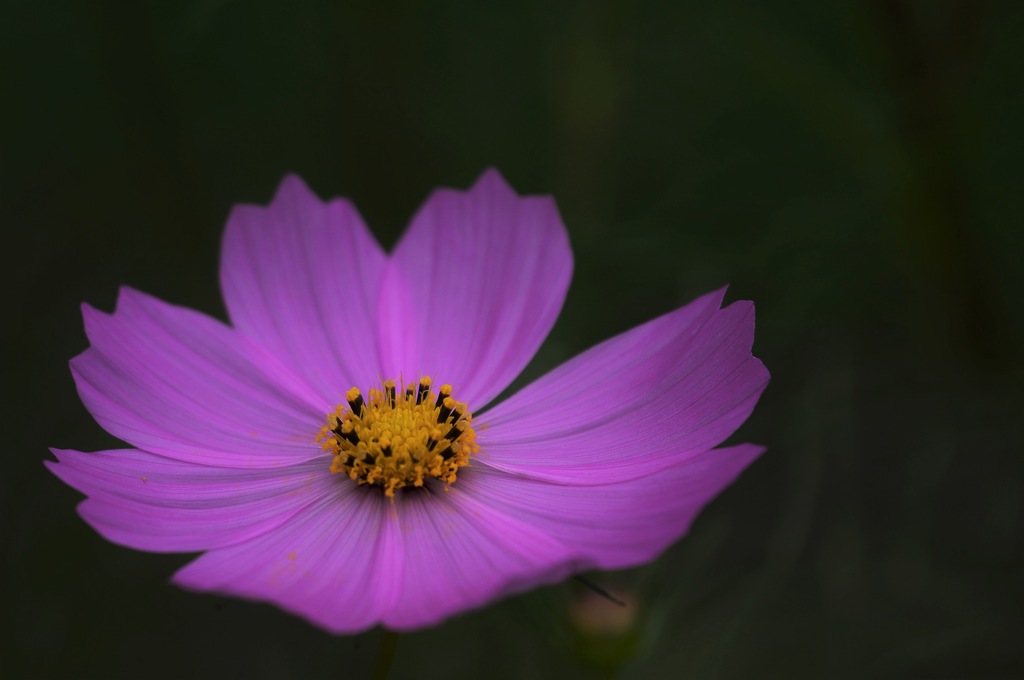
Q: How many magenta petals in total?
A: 8